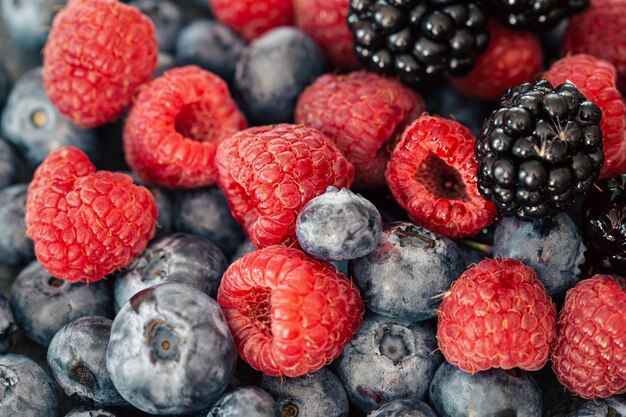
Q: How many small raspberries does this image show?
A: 14